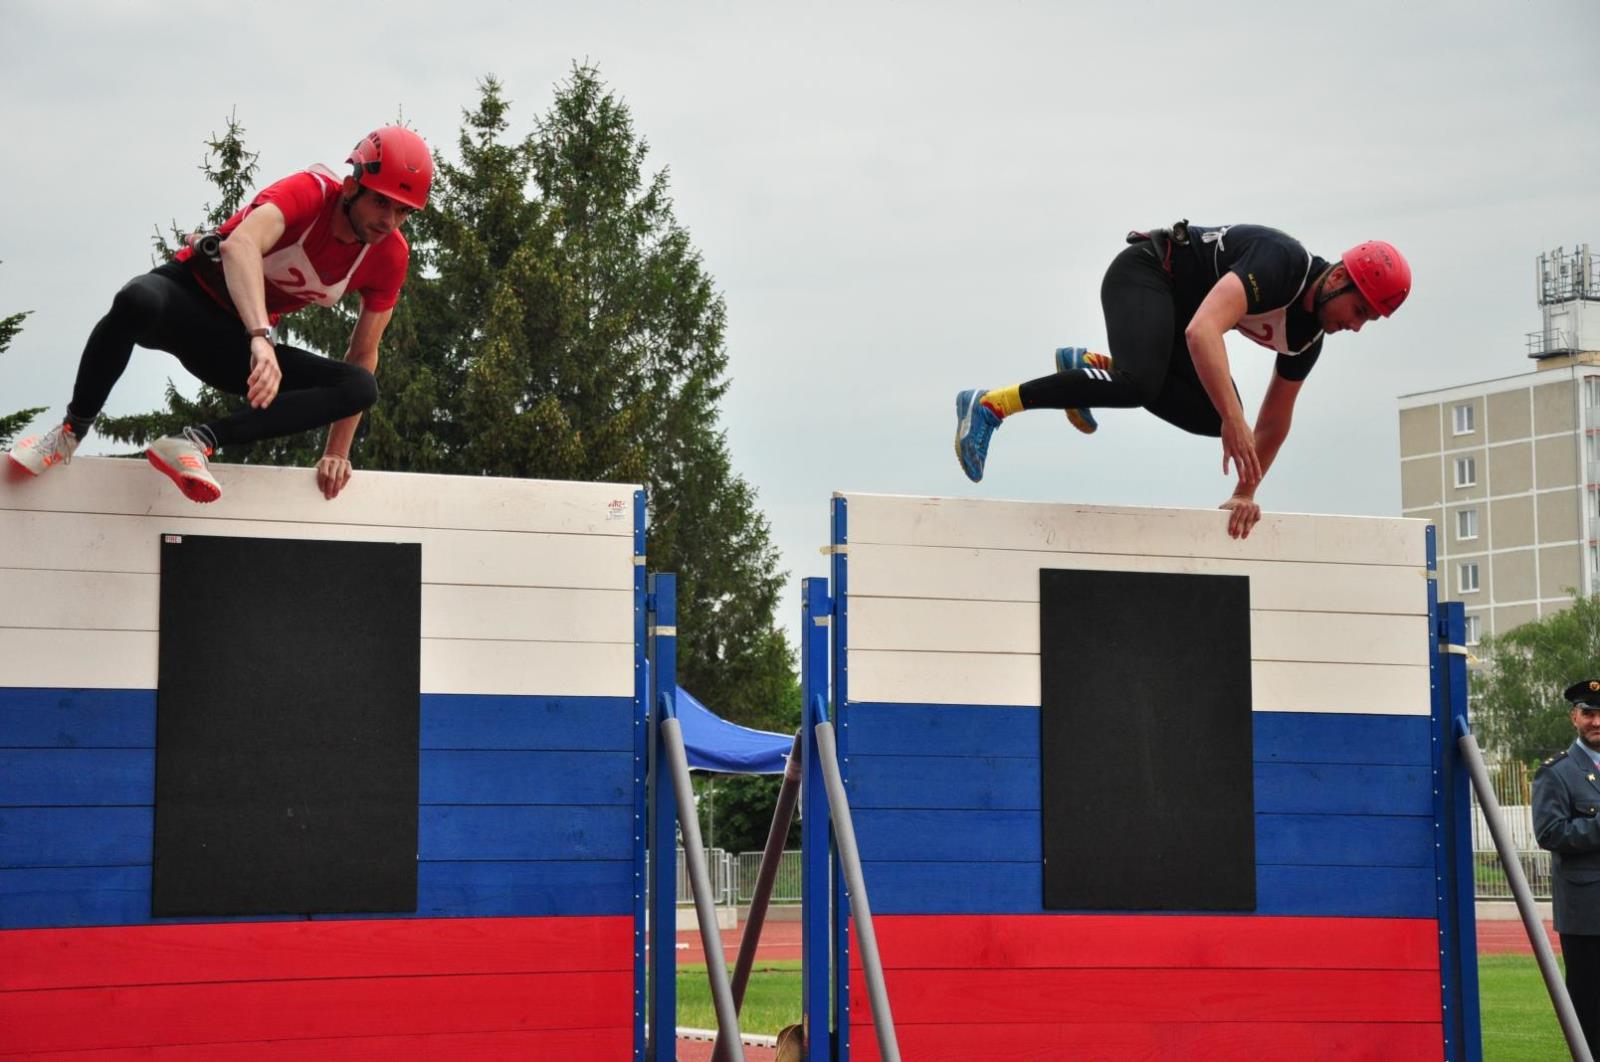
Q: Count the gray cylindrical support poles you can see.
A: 4